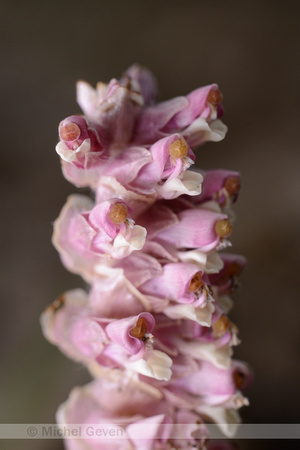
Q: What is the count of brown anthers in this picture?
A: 11